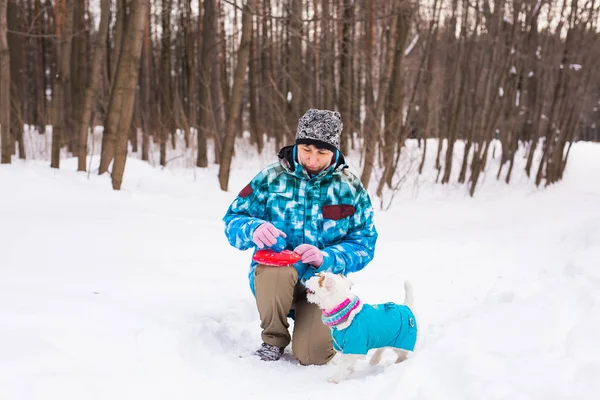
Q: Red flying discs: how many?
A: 1